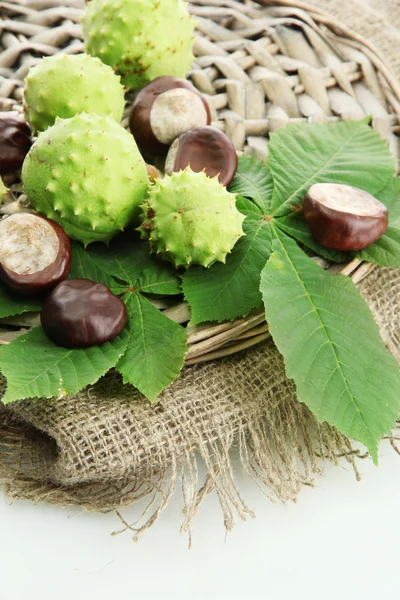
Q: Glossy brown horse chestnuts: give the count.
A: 6